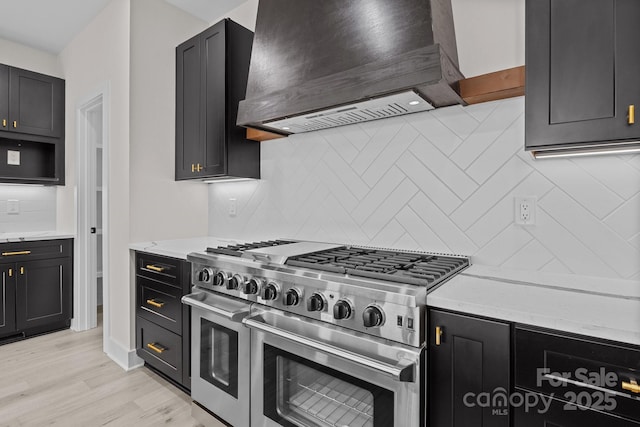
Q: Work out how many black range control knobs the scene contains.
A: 9